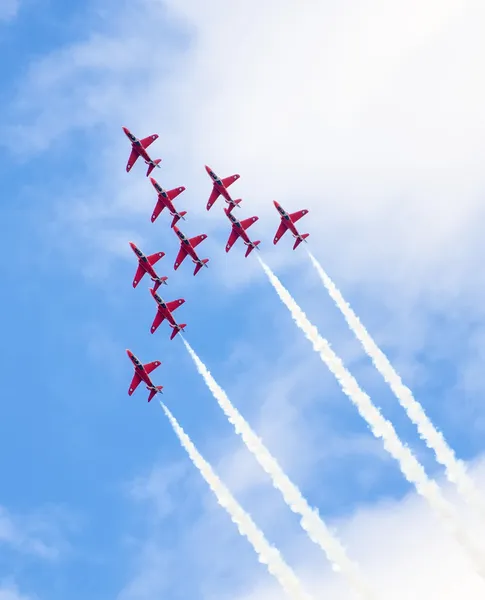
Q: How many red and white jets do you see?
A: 9